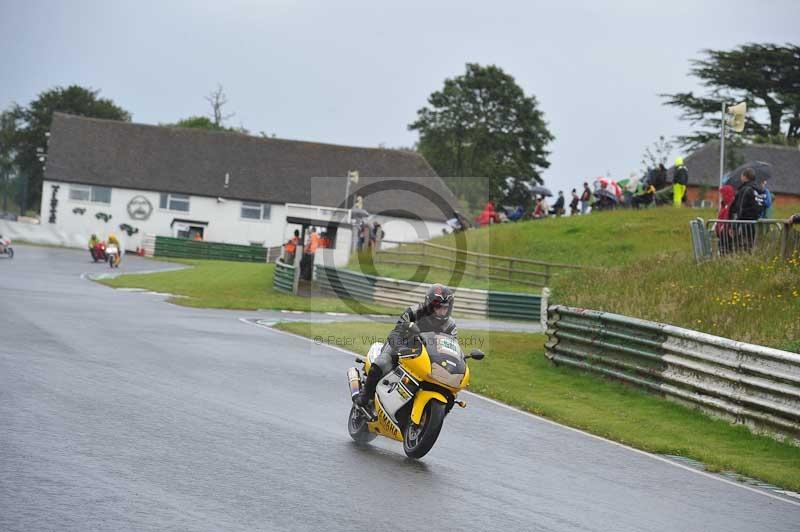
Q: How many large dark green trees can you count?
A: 3